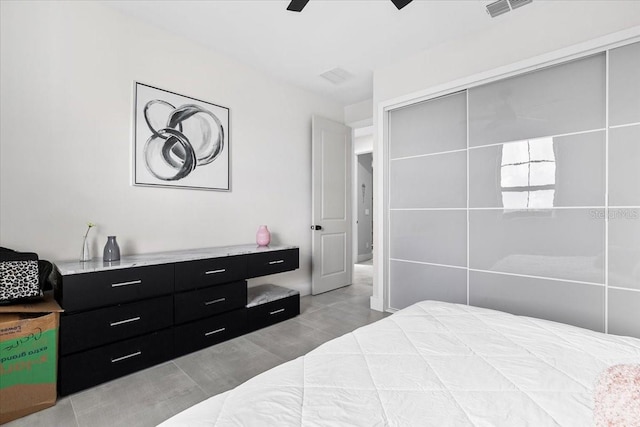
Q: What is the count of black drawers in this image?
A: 8